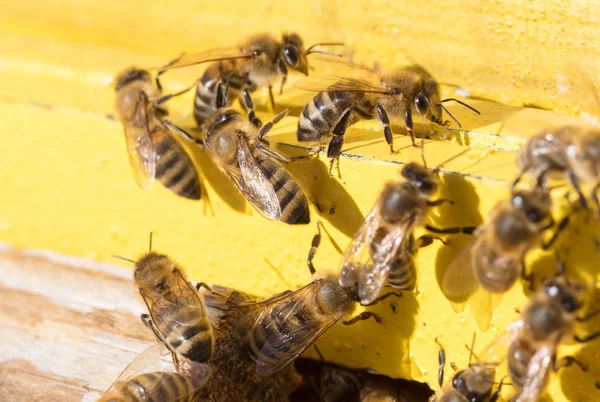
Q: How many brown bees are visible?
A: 12